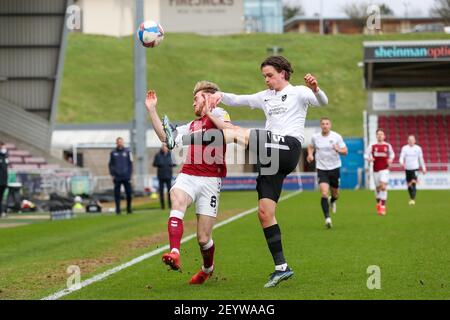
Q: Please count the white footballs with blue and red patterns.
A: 1